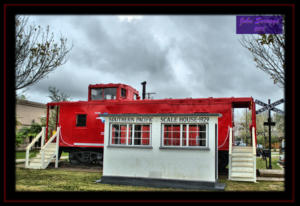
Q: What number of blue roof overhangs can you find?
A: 0